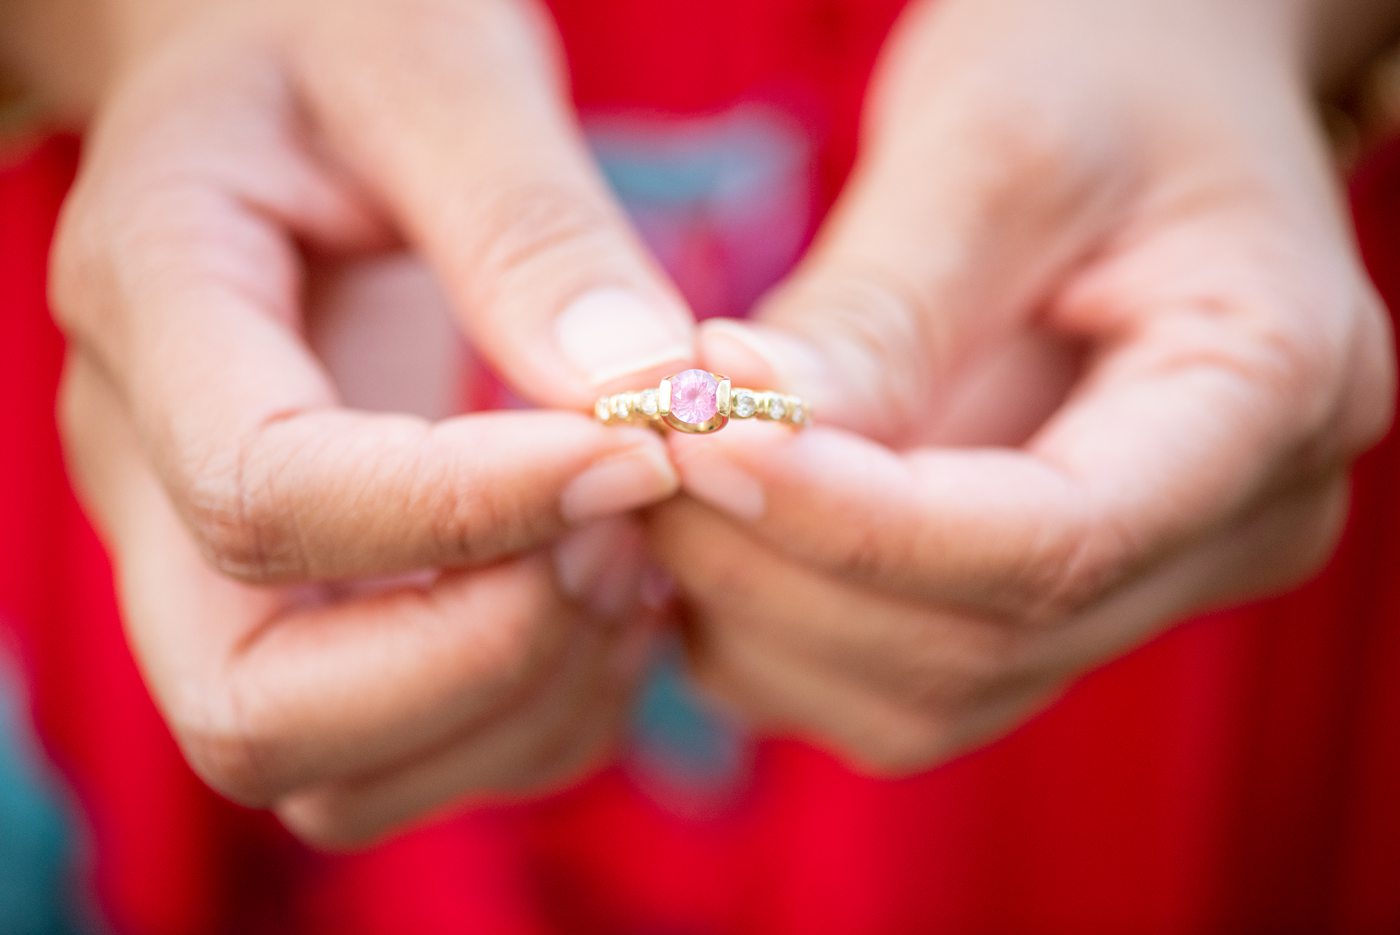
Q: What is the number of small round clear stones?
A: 6